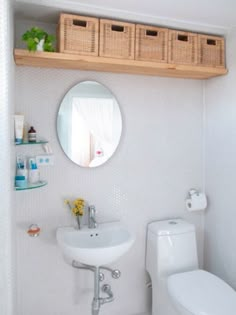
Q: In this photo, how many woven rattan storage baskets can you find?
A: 5